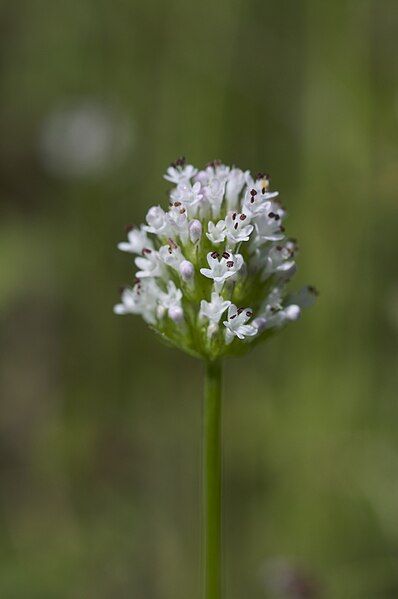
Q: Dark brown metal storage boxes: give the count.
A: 0